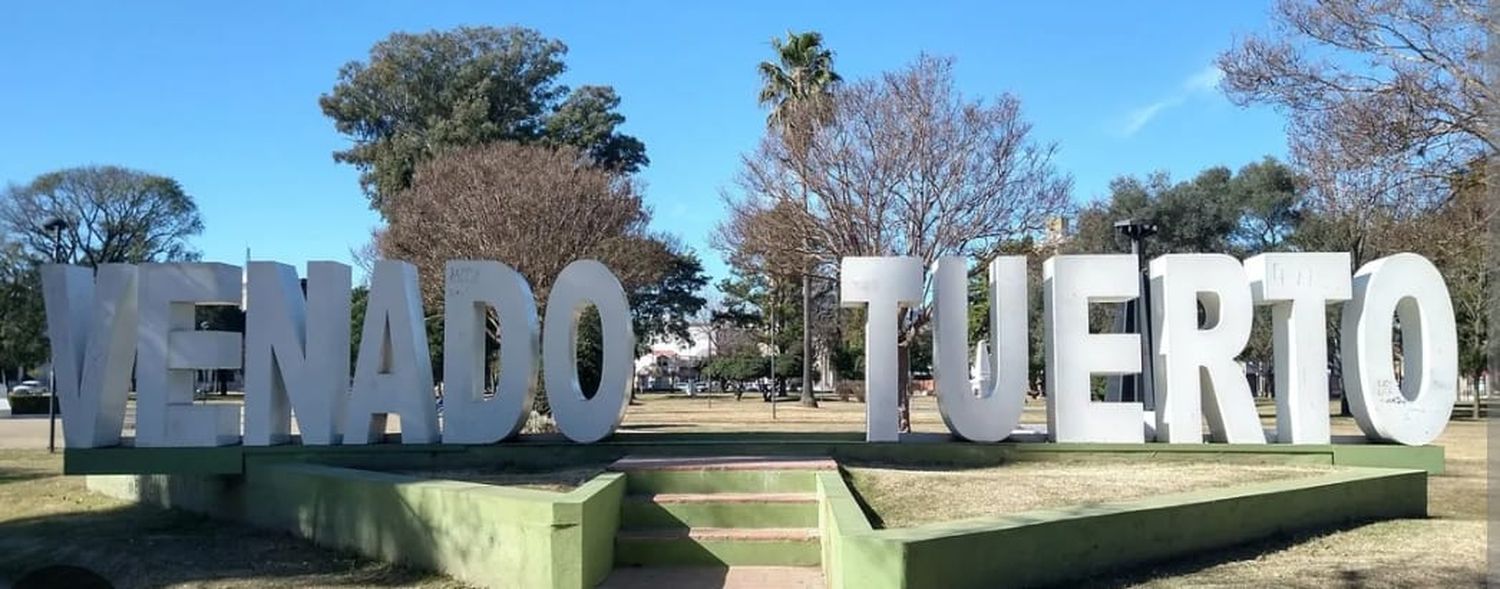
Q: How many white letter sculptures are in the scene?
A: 12